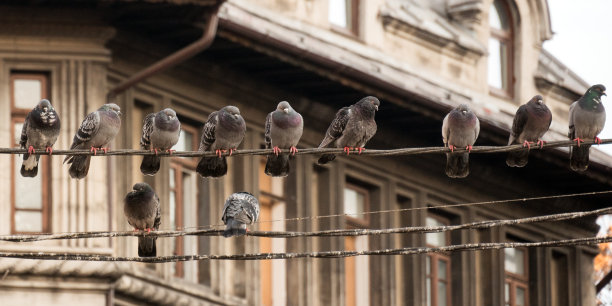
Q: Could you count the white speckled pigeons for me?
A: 1